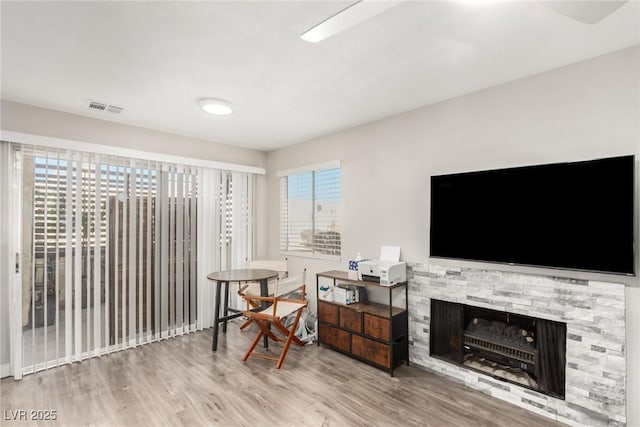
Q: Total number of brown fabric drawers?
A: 5